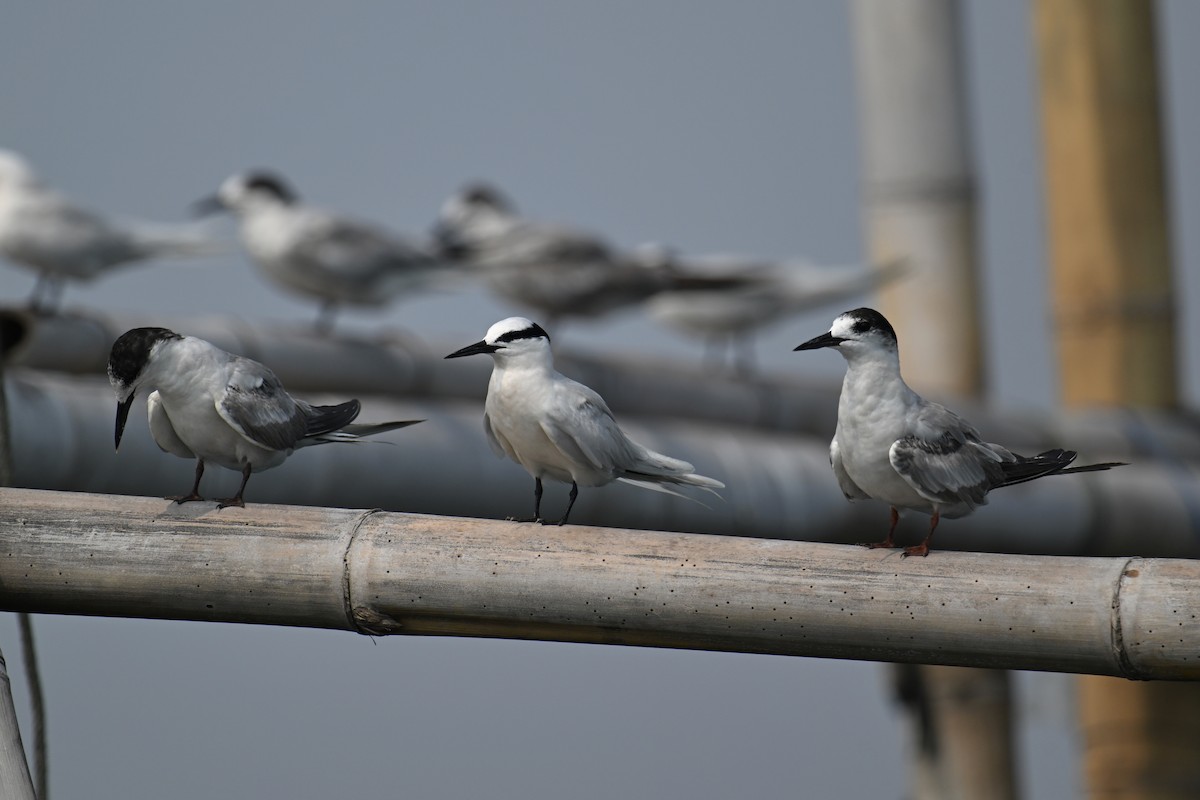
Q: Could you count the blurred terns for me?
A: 4